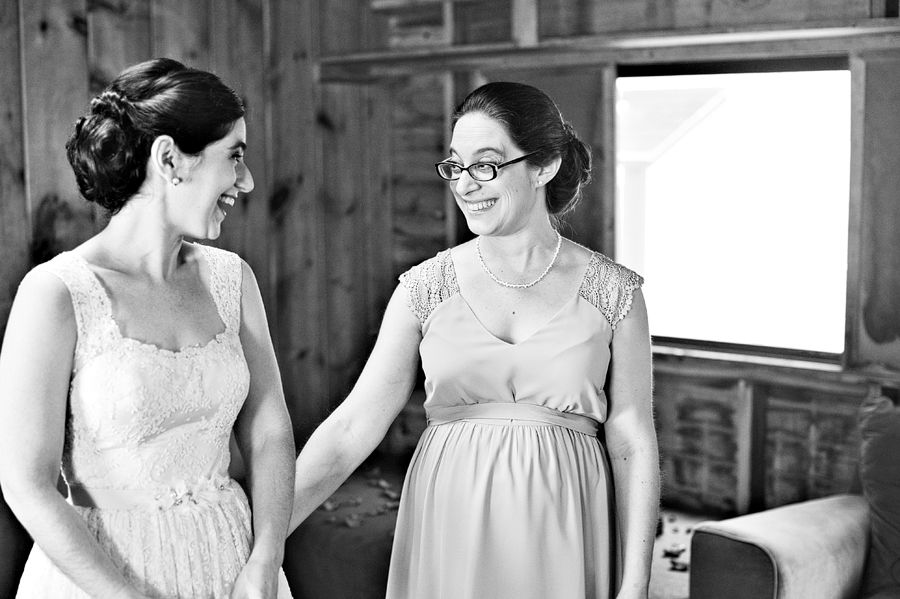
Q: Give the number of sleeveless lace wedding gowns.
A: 1